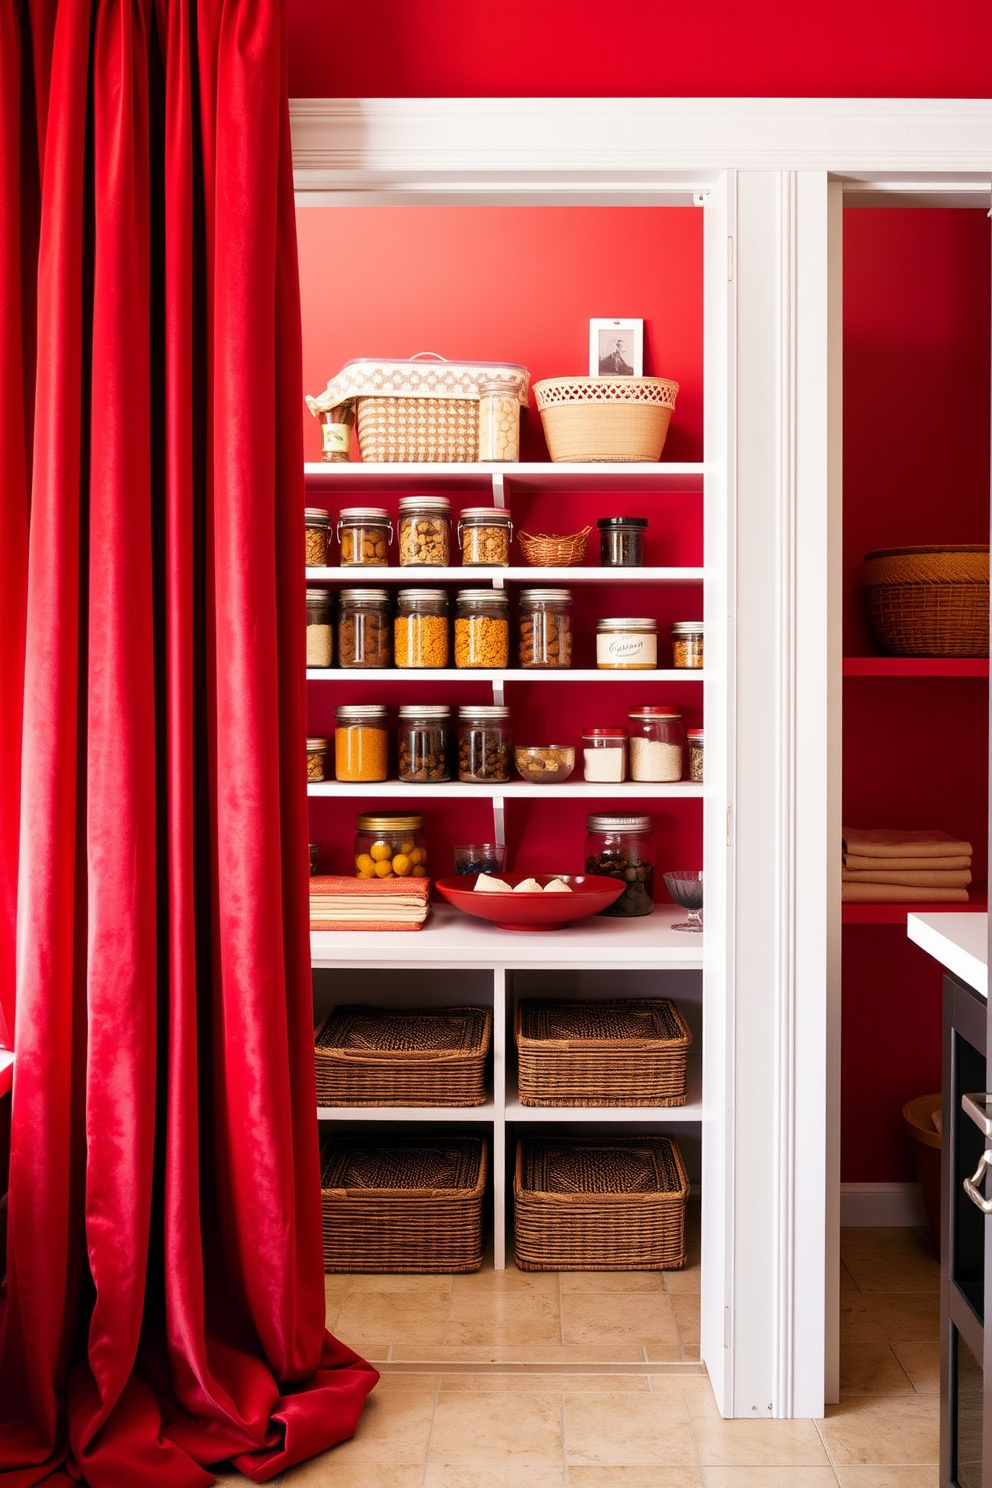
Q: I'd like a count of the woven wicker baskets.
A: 8